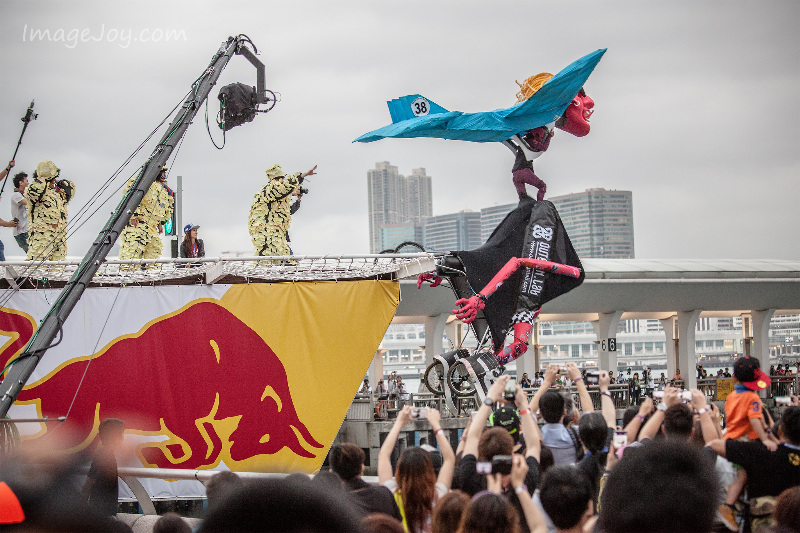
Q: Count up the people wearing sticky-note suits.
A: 3